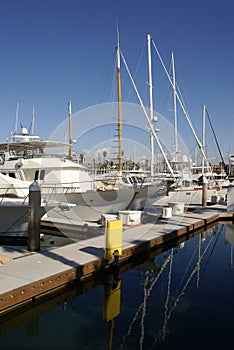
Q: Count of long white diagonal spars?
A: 2